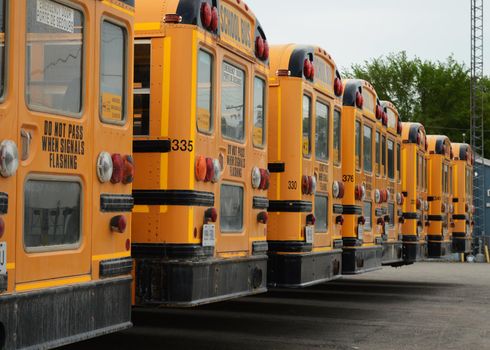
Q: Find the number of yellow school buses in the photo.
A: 8